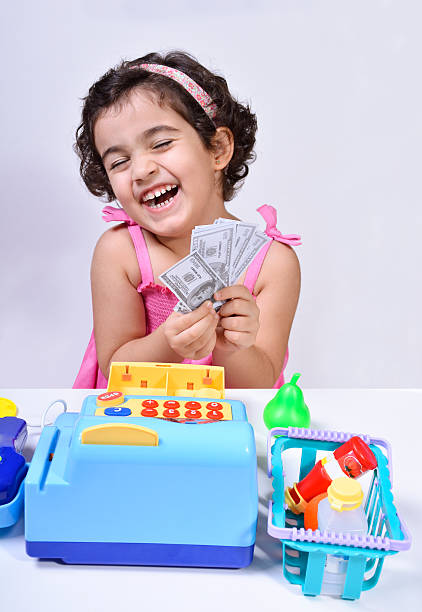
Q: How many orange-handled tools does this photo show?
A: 0